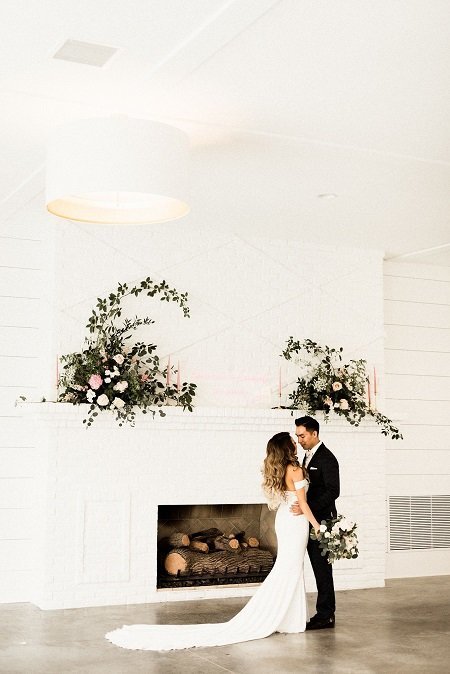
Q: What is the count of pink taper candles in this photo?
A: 6